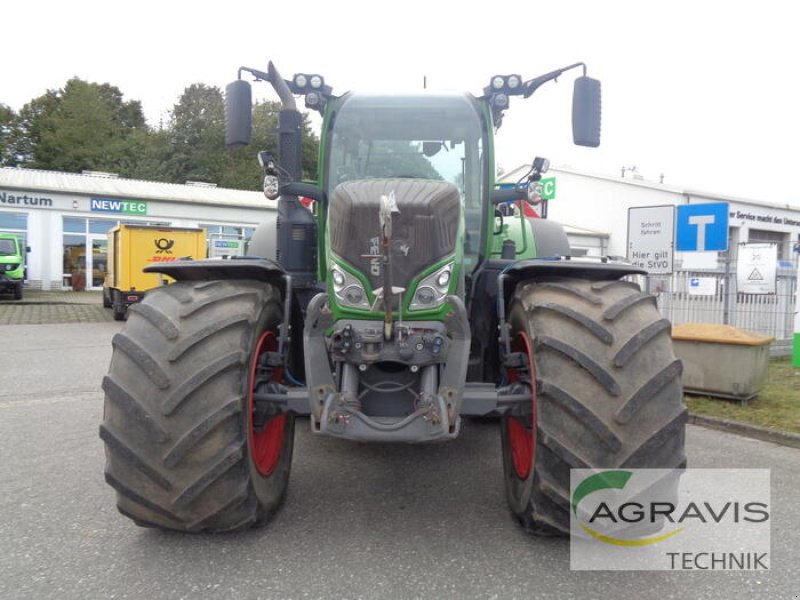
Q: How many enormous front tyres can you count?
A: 2